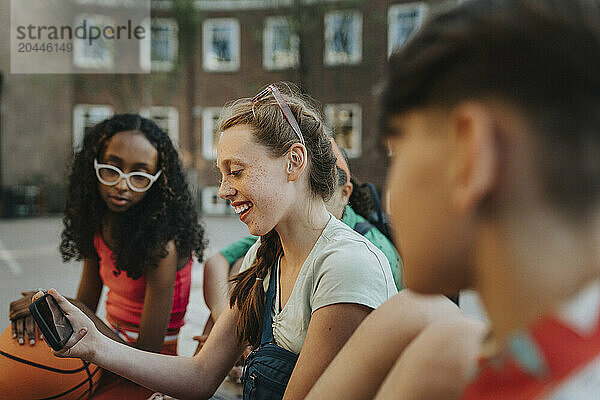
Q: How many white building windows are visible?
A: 11